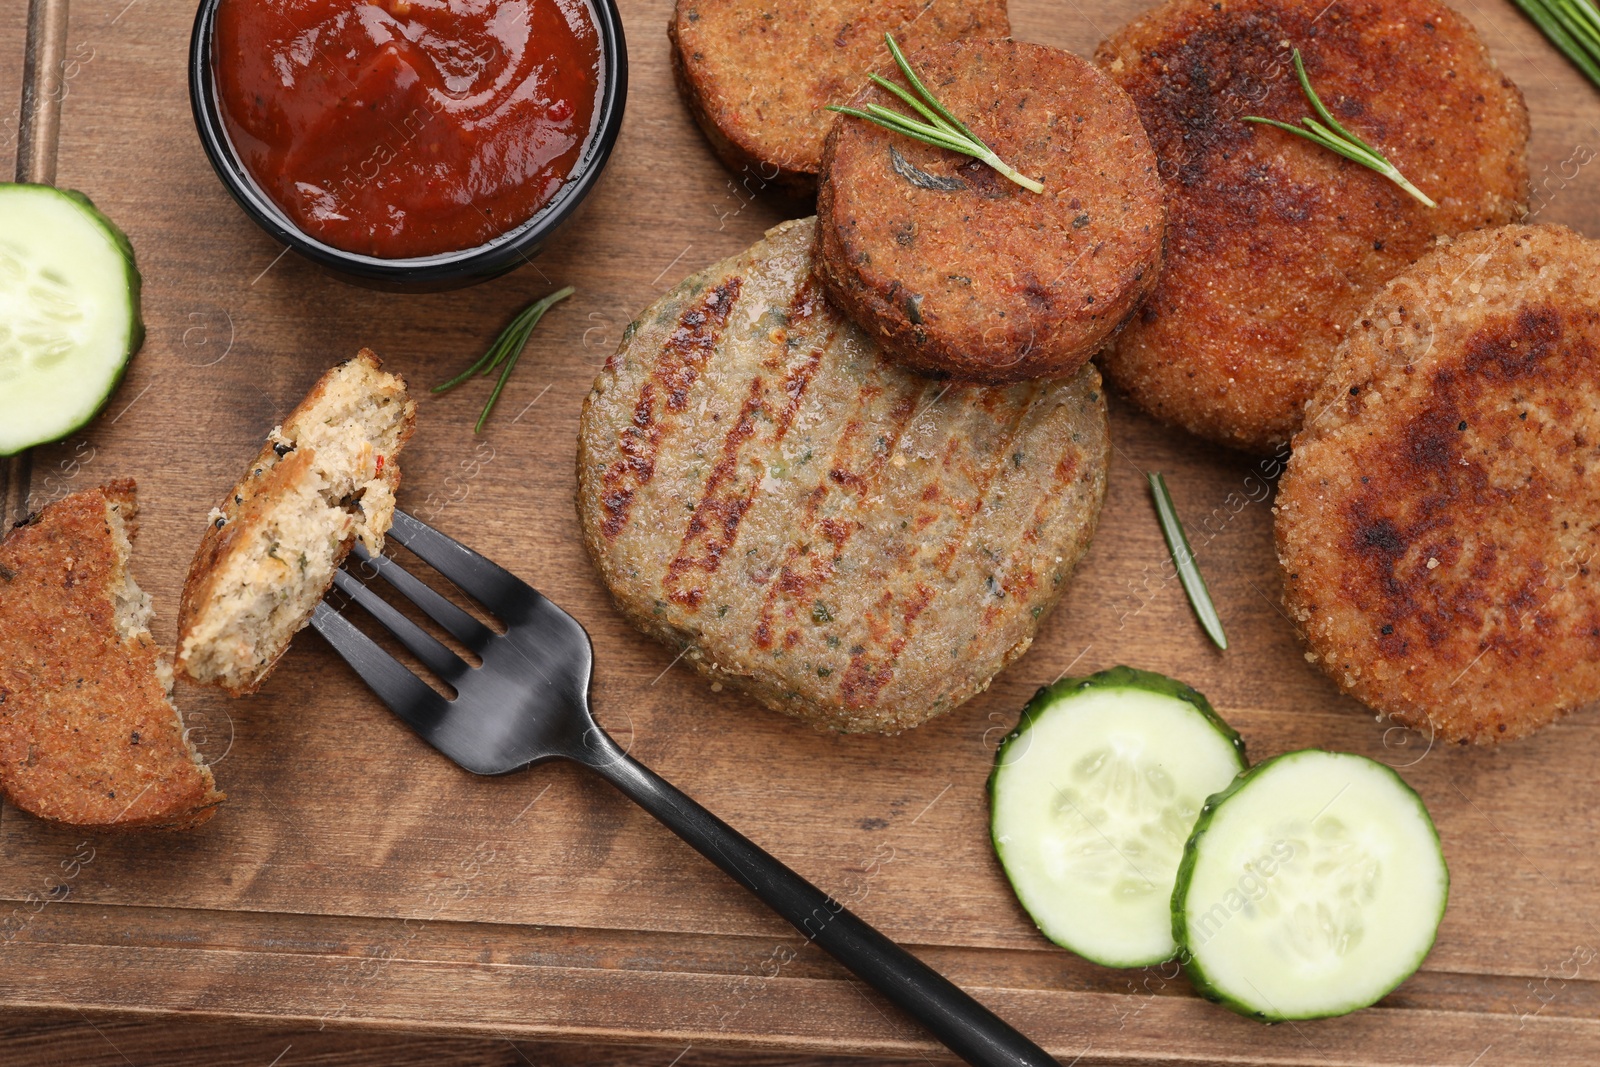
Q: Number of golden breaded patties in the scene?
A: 2